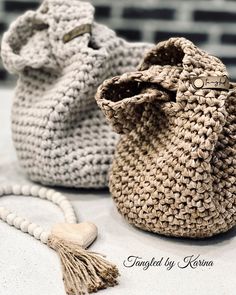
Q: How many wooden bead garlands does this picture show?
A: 1